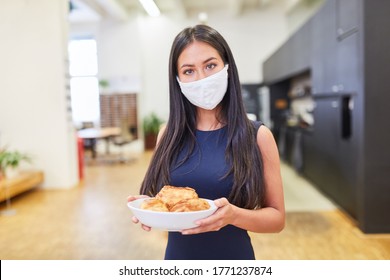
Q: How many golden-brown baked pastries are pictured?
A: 3